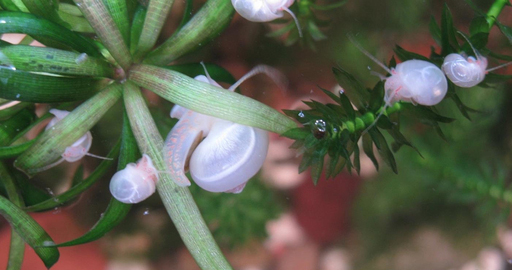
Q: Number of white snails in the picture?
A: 6